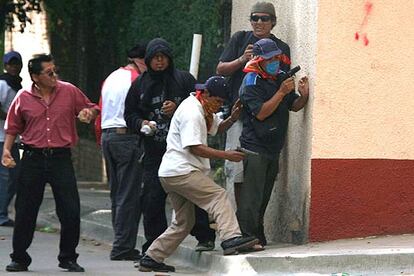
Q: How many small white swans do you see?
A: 0